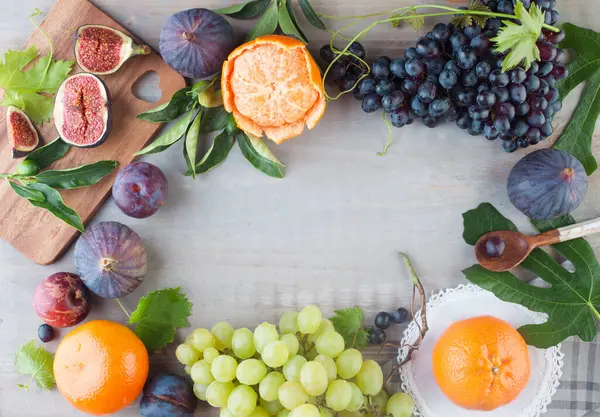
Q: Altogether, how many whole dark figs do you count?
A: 3